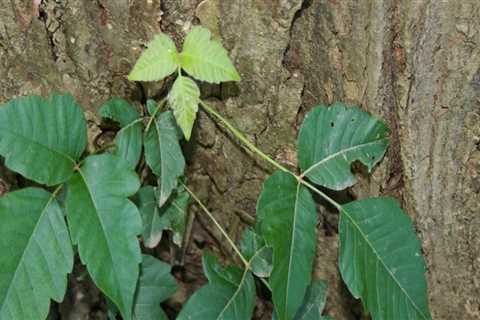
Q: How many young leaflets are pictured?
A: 3